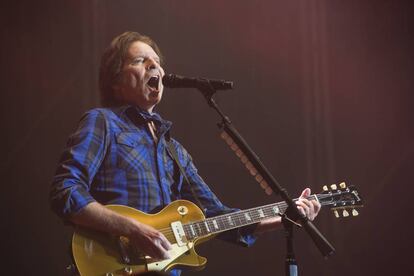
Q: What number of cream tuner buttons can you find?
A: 6